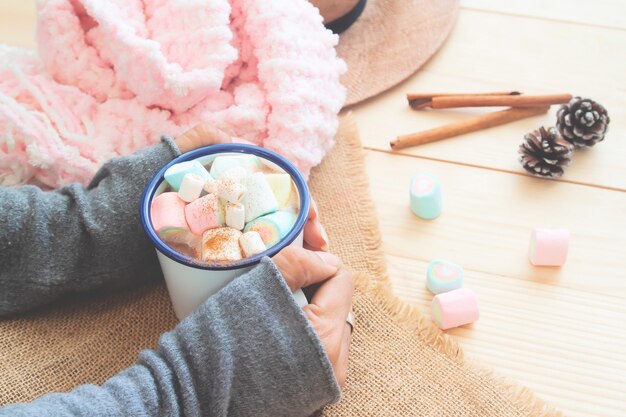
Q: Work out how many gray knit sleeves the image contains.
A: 2